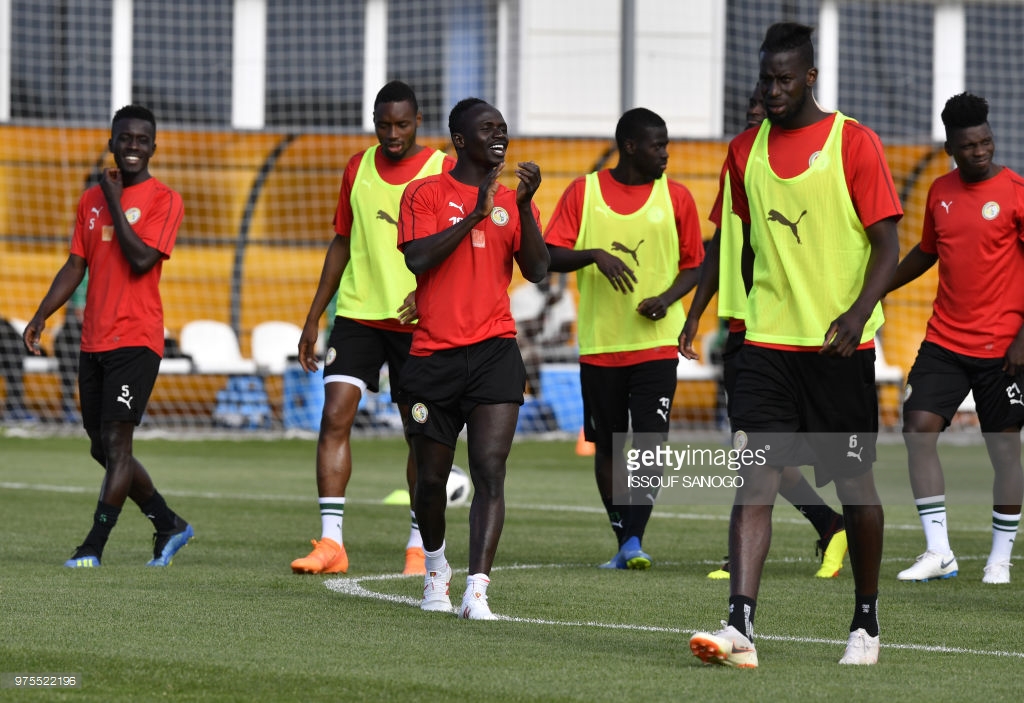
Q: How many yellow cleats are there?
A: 2